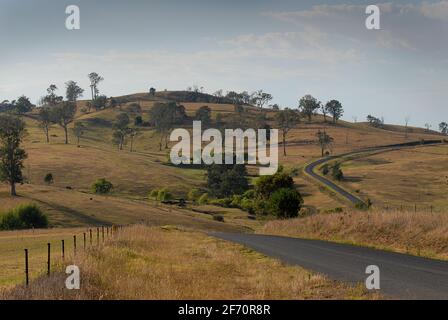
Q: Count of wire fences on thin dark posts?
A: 1